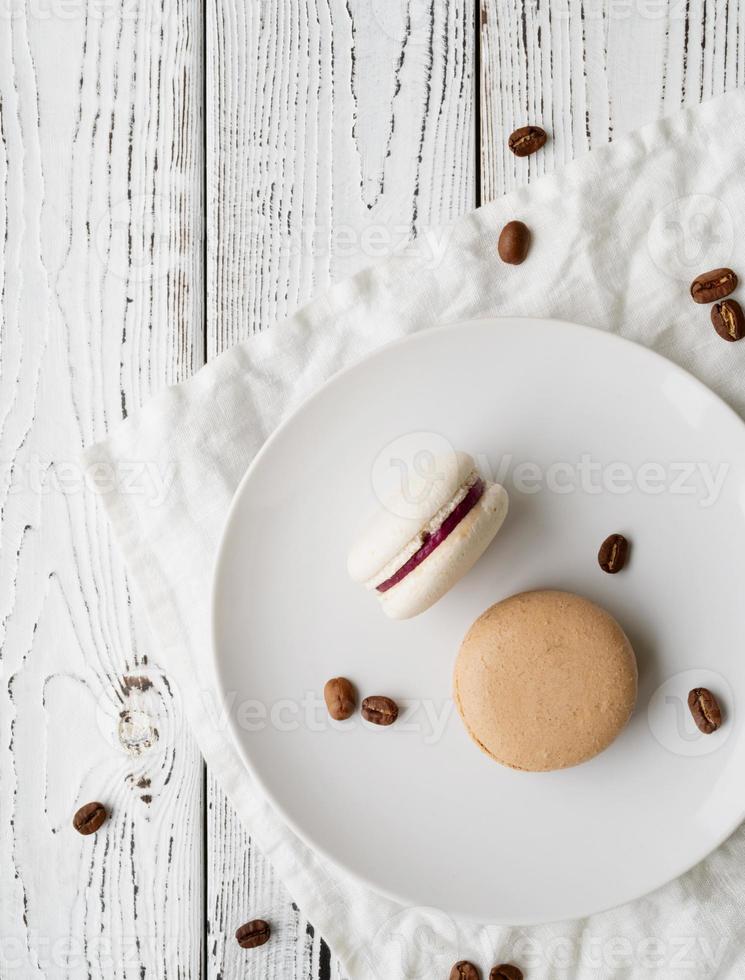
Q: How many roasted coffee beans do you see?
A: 12